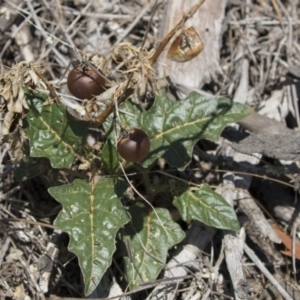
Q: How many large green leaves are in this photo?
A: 5